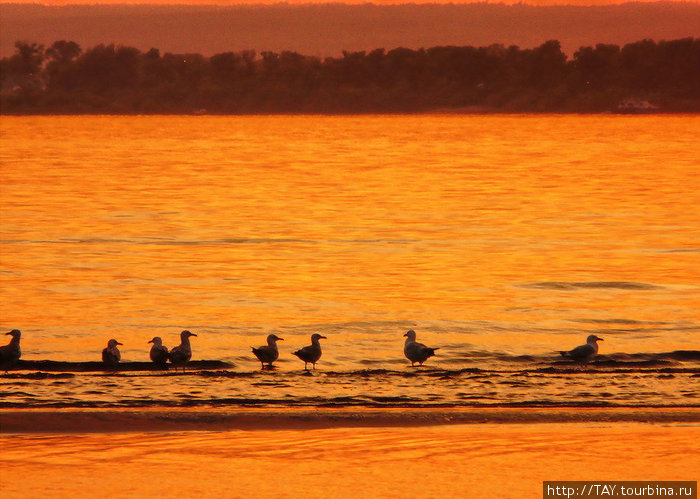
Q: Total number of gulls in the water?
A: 8